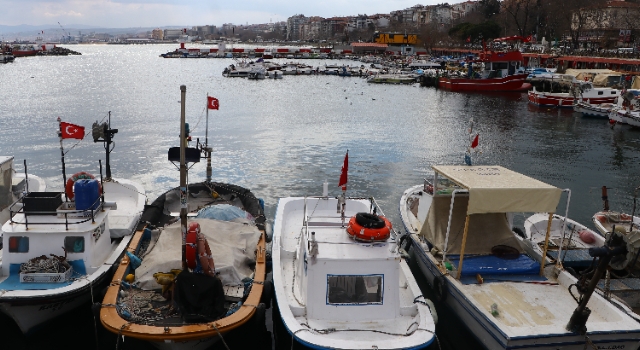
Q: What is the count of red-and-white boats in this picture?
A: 2